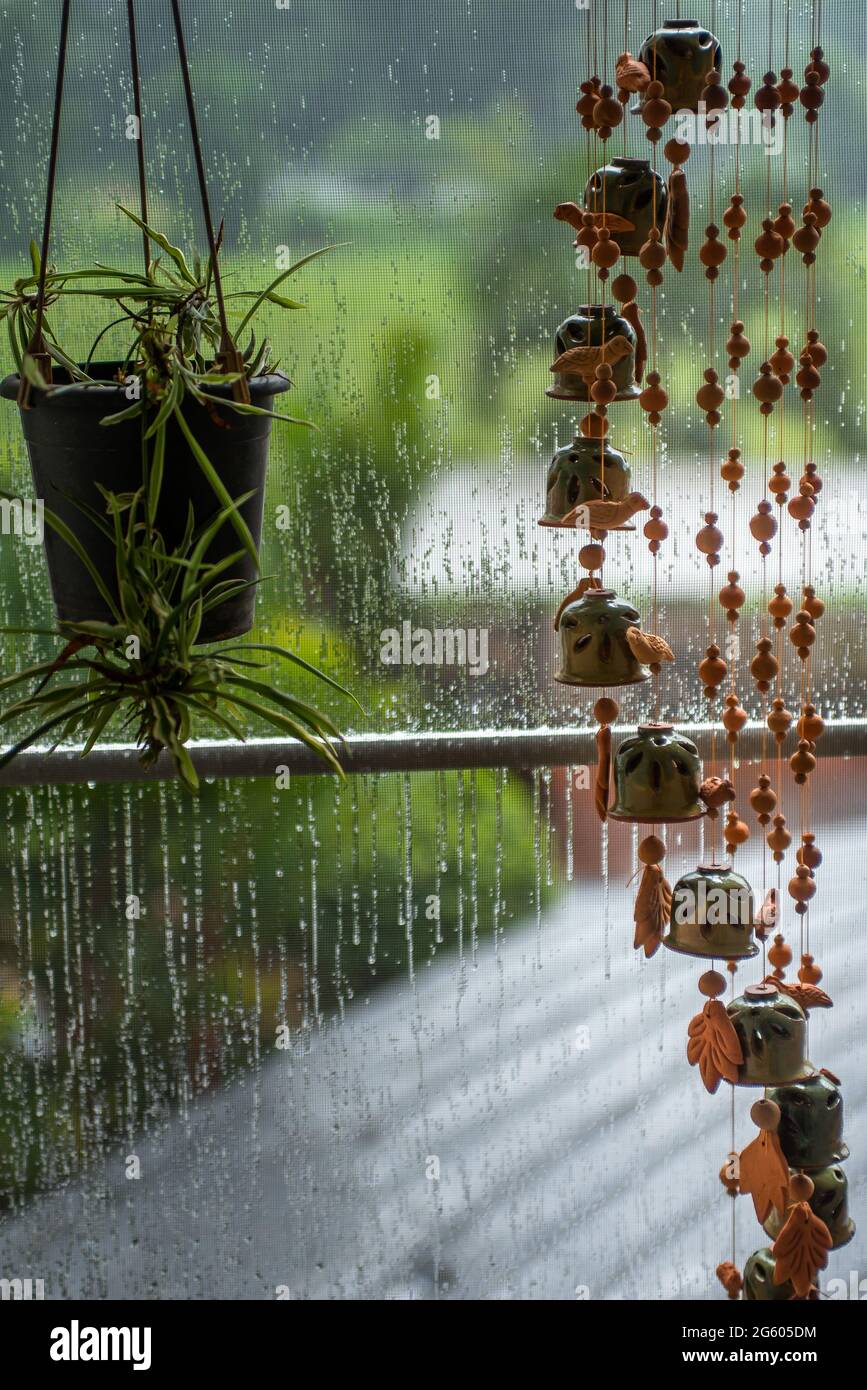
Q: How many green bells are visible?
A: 11